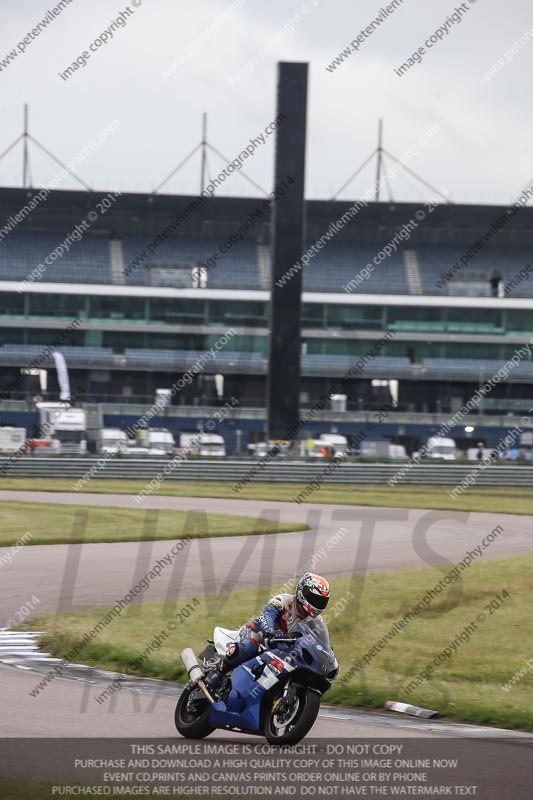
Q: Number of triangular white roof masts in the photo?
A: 3